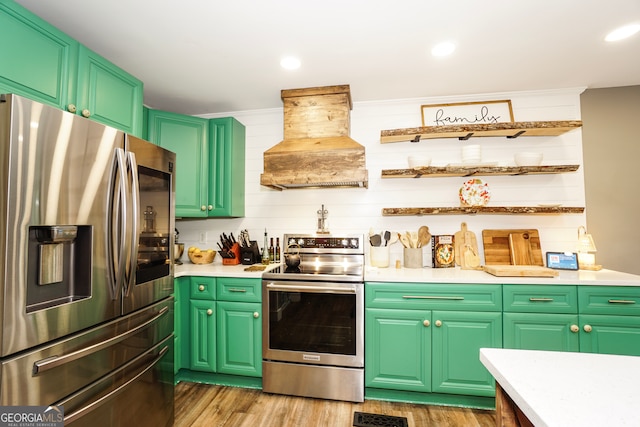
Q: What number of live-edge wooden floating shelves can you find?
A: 3